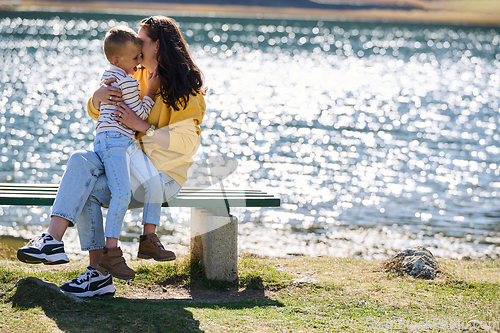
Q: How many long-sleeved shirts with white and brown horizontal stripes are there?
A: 1